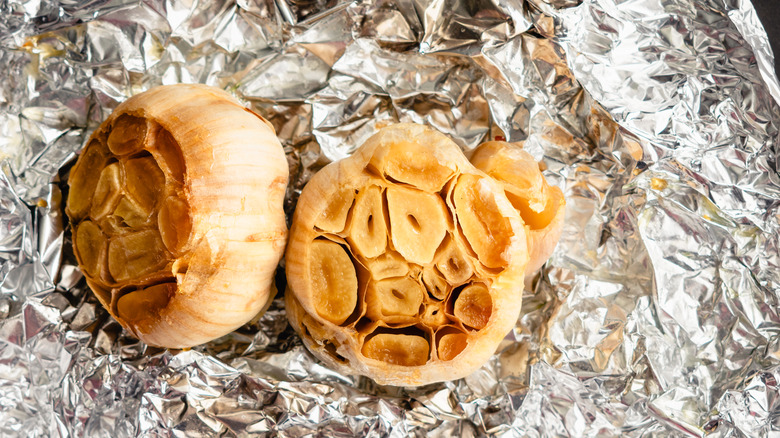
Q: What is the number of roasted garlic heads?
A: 2